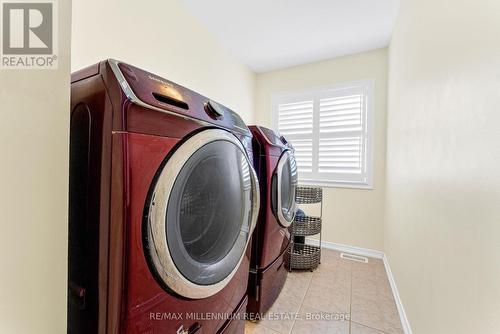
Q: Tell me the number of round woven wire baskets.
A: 3